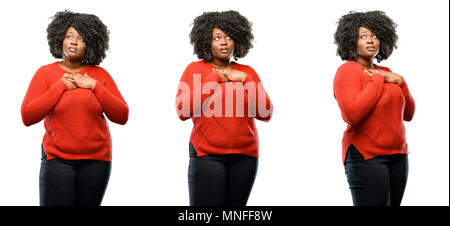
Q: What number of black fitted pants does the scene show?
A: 3